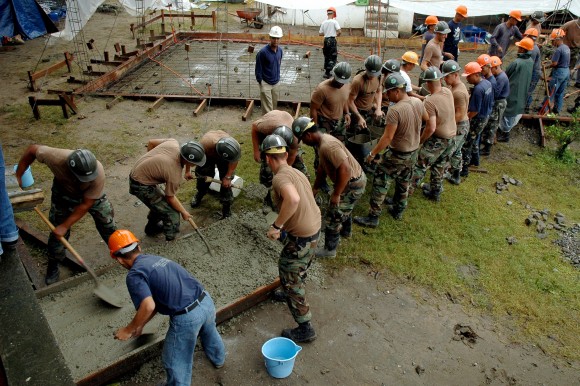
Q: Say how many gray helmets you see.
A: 14